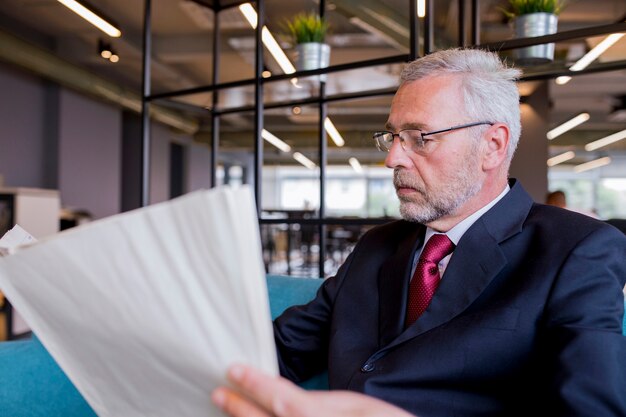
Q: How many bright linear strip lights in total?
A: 12